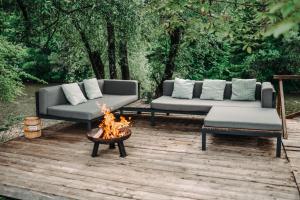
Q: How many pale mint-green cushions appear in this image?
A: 5